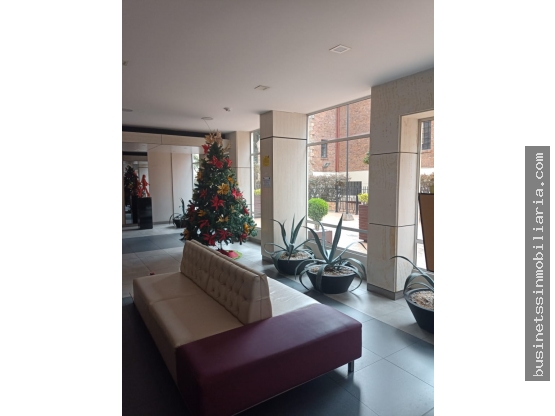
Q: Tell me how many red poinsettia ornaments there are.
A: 12